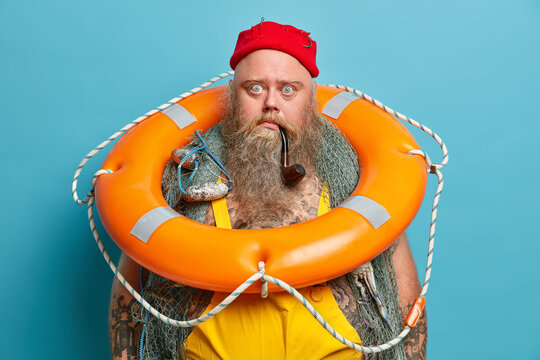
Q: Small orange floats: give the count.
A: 1